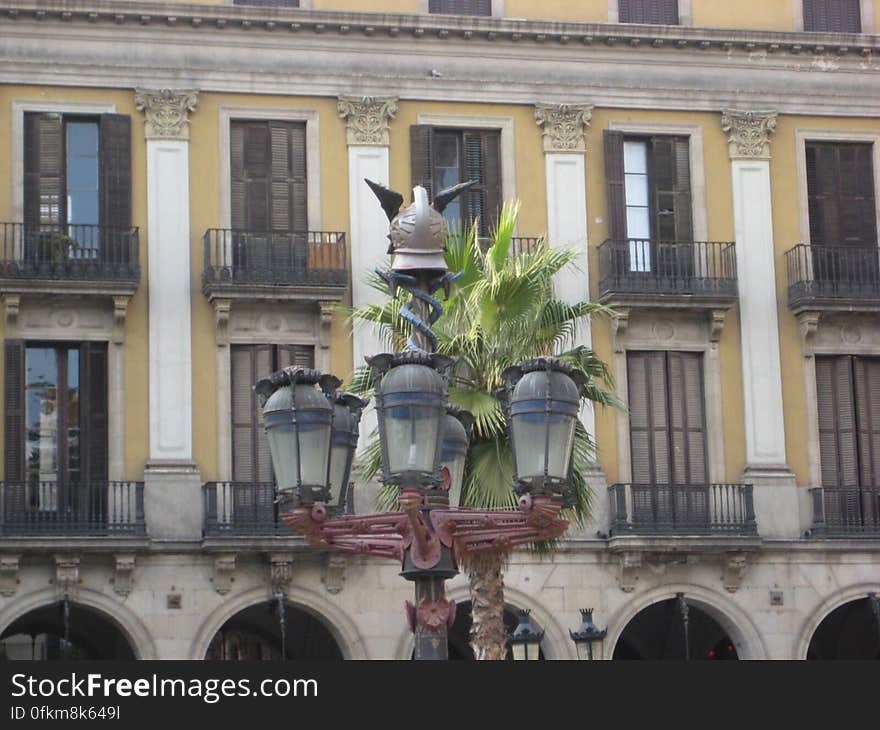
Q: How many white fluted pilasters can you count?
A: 4